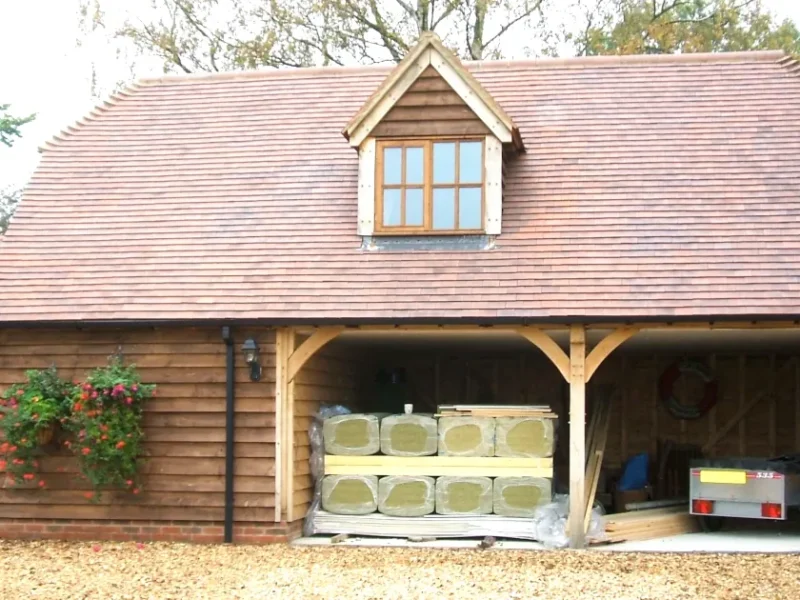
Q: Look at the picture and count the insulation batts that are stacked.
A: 8